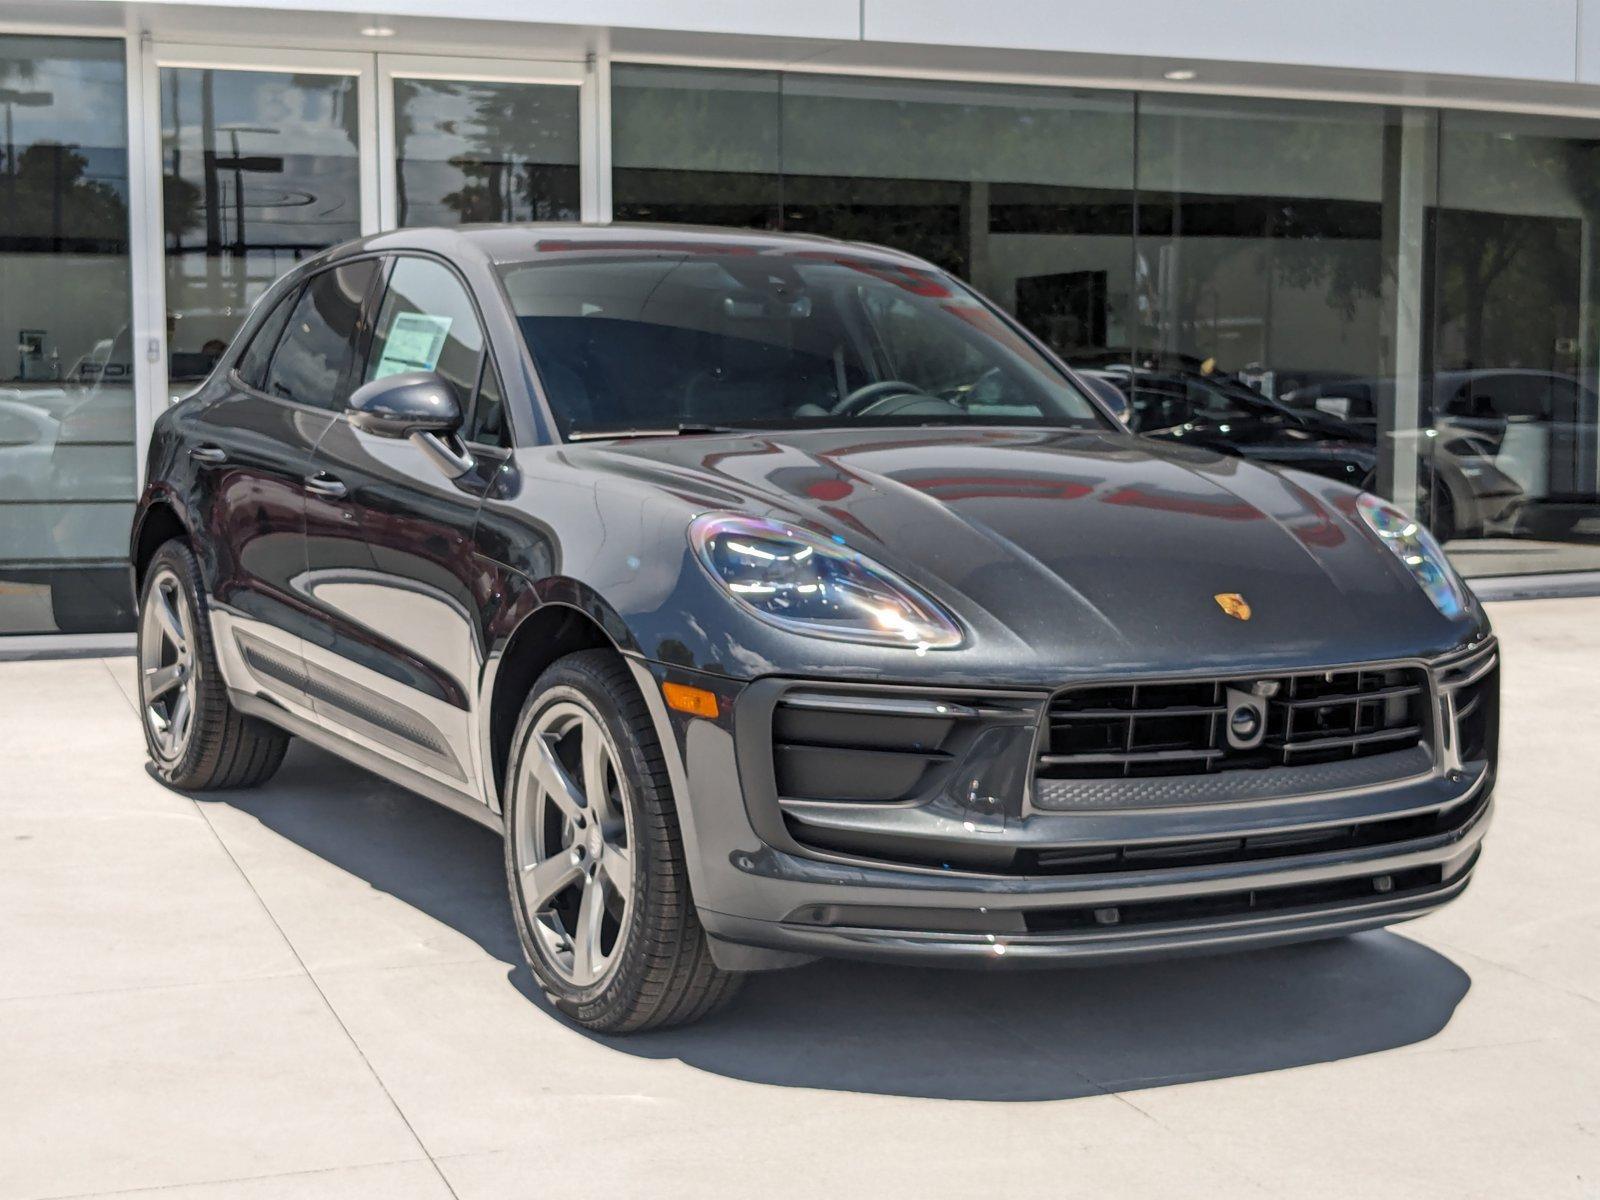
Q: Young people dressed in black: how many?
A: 0